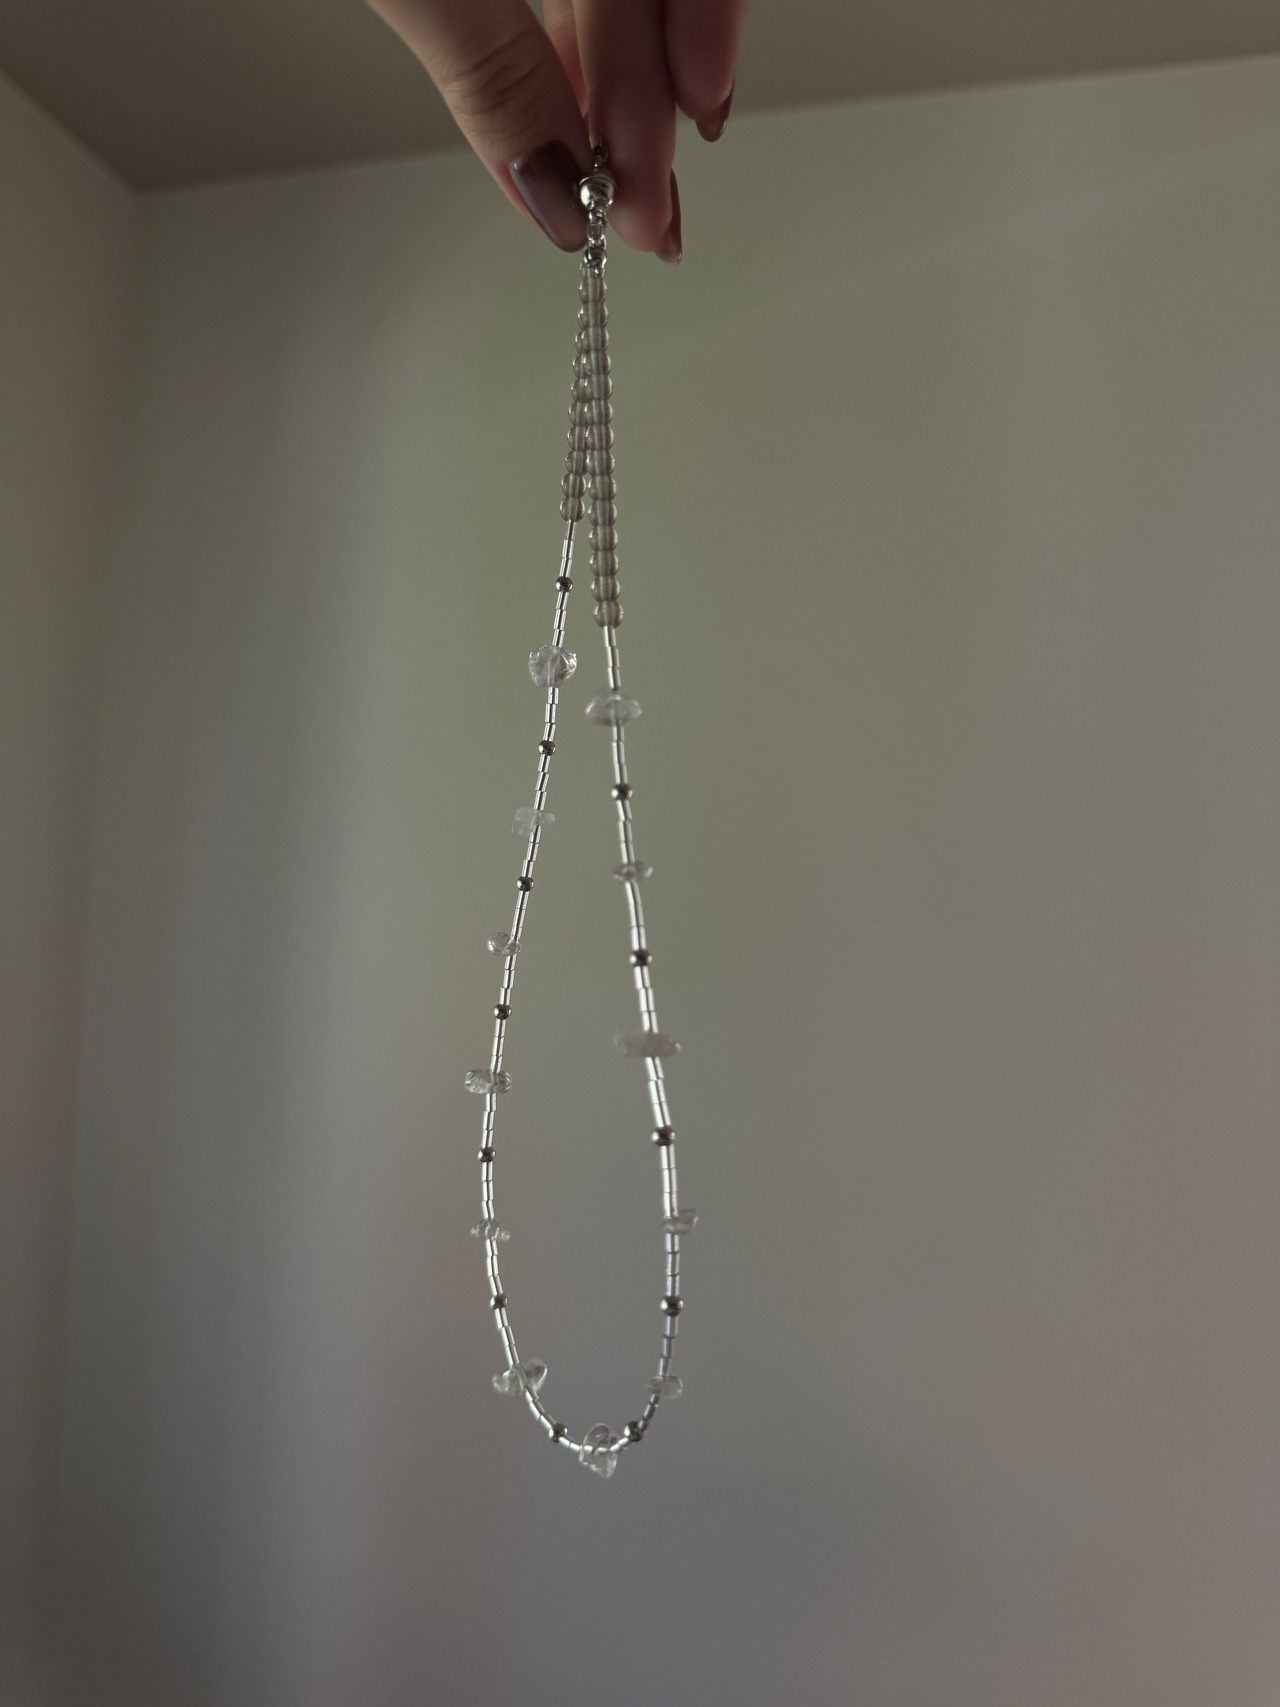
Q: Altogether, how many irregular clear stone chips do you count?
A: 12